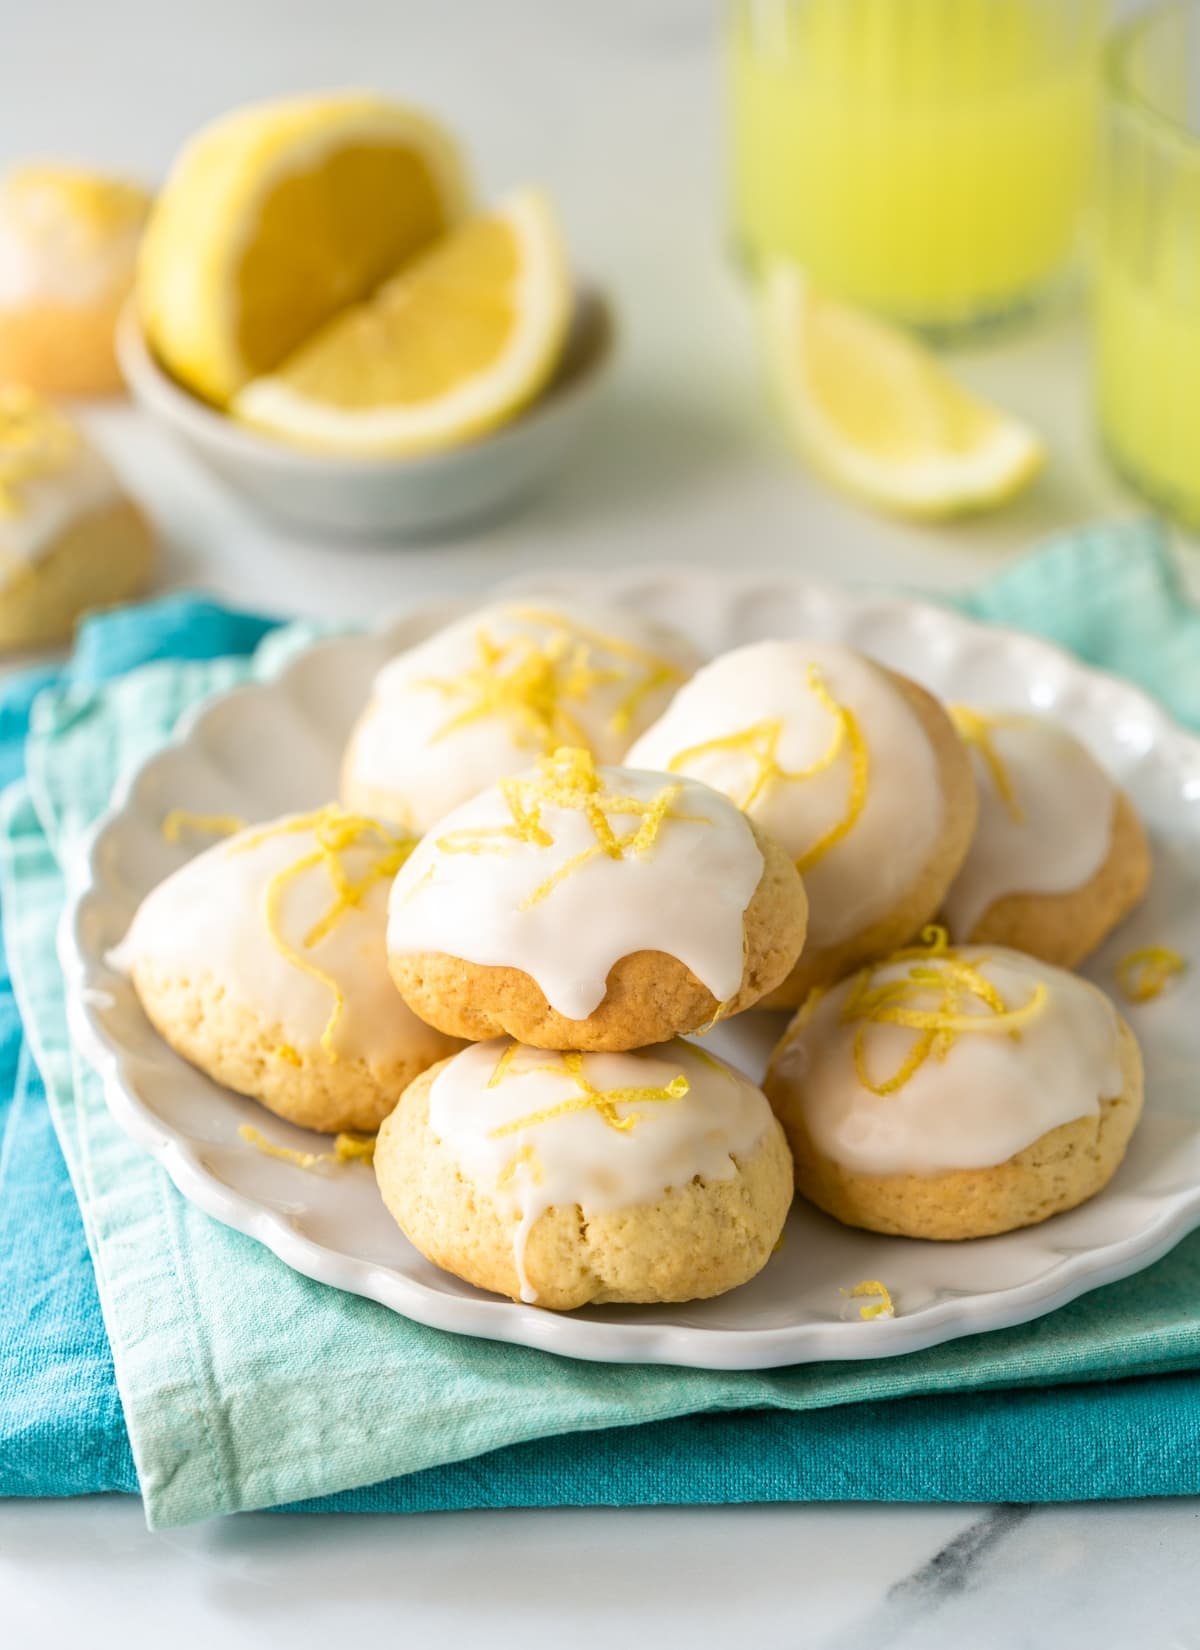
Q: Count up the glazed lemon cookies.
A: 9